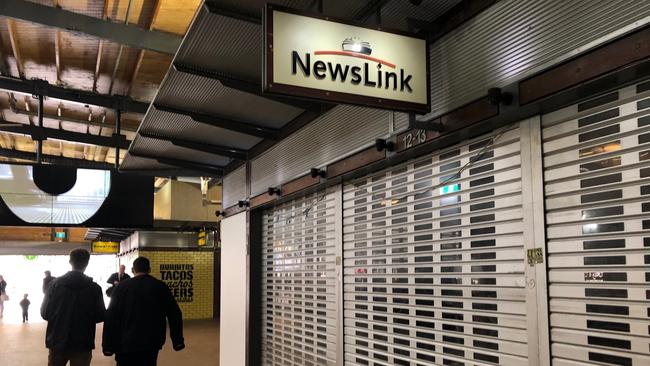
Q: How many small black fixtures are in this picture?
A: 6